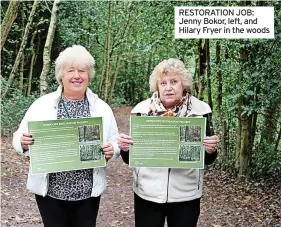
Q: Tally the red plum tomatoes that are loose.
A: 0